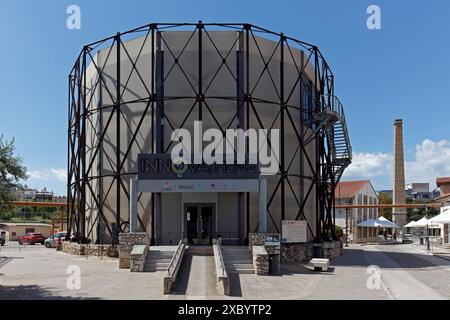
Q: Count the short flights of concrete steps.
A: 2